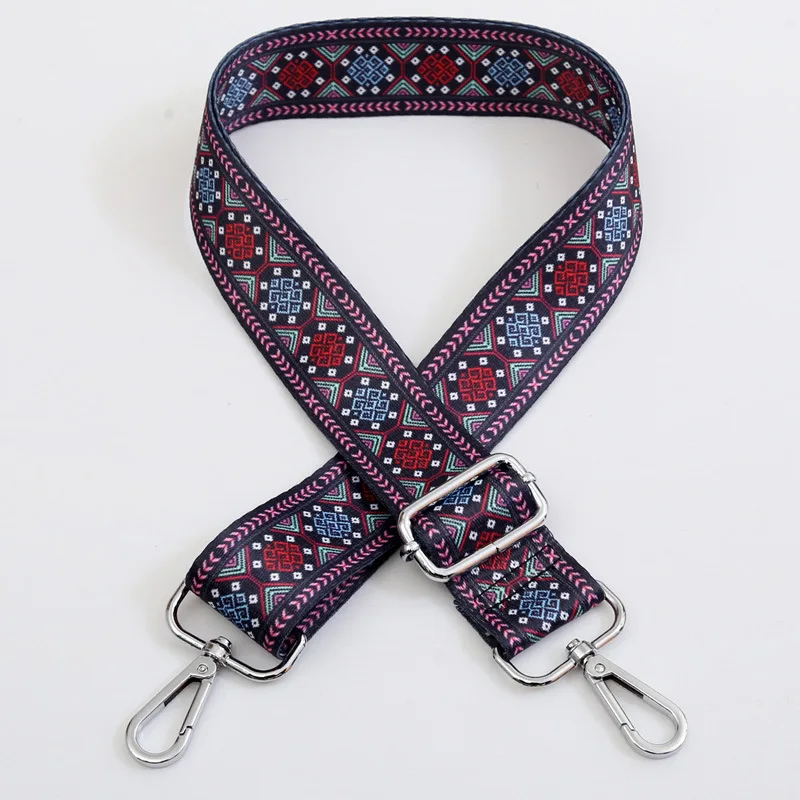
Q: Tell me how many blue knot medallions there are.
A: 13